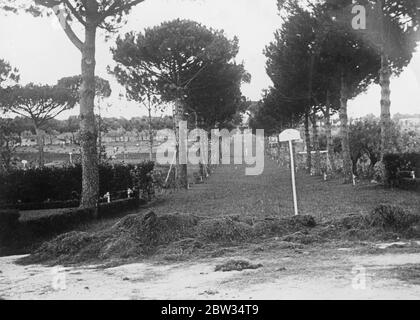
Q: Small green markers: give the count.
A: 0